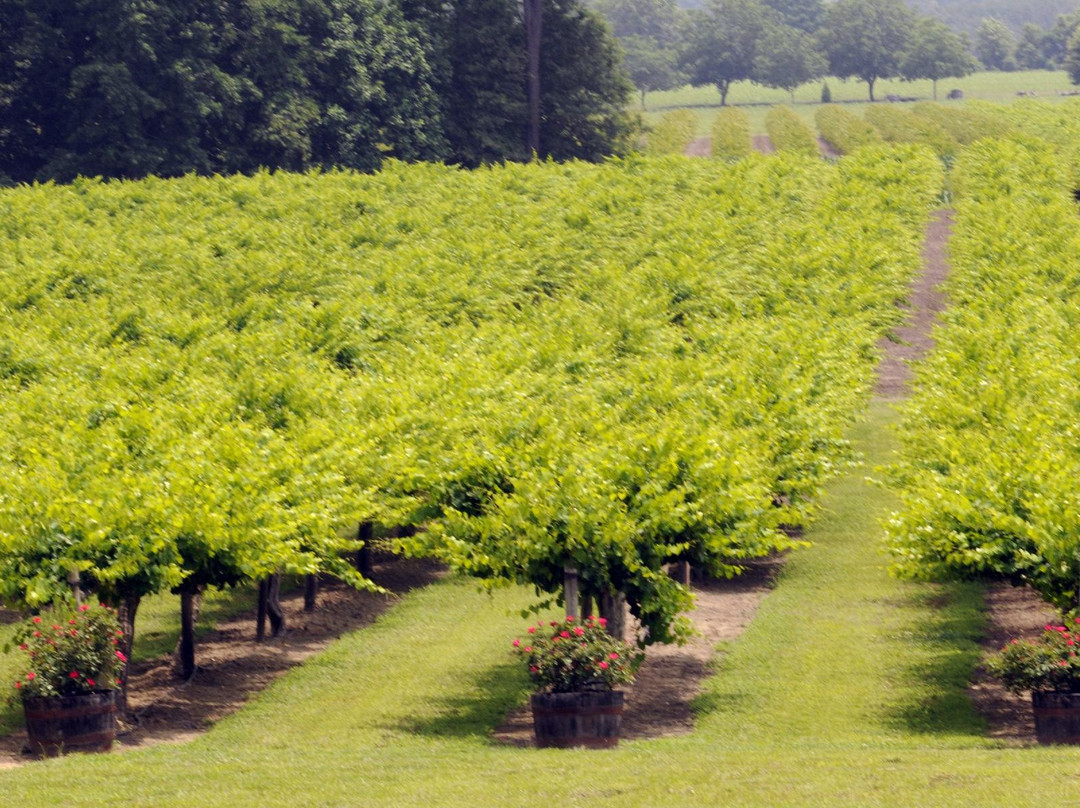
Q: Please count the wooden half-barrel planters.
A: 3